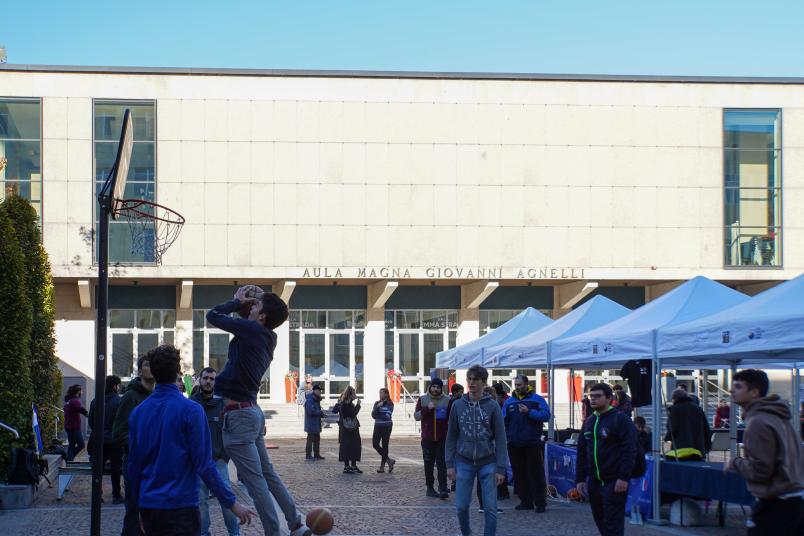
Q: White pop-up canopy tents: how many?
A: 4